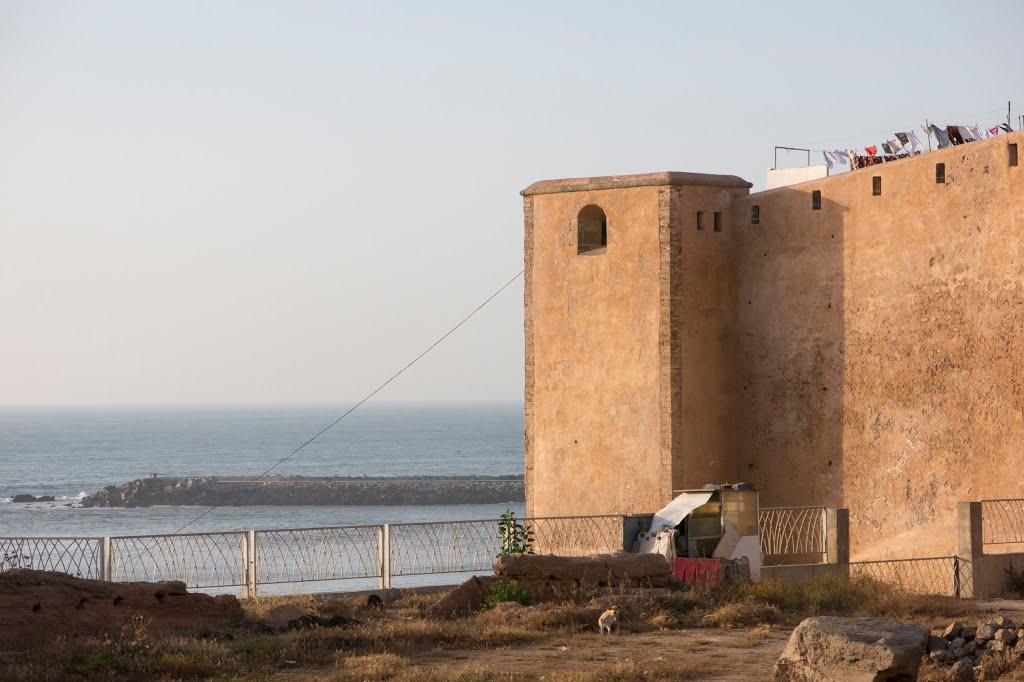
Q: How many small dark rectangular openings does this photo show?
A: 7